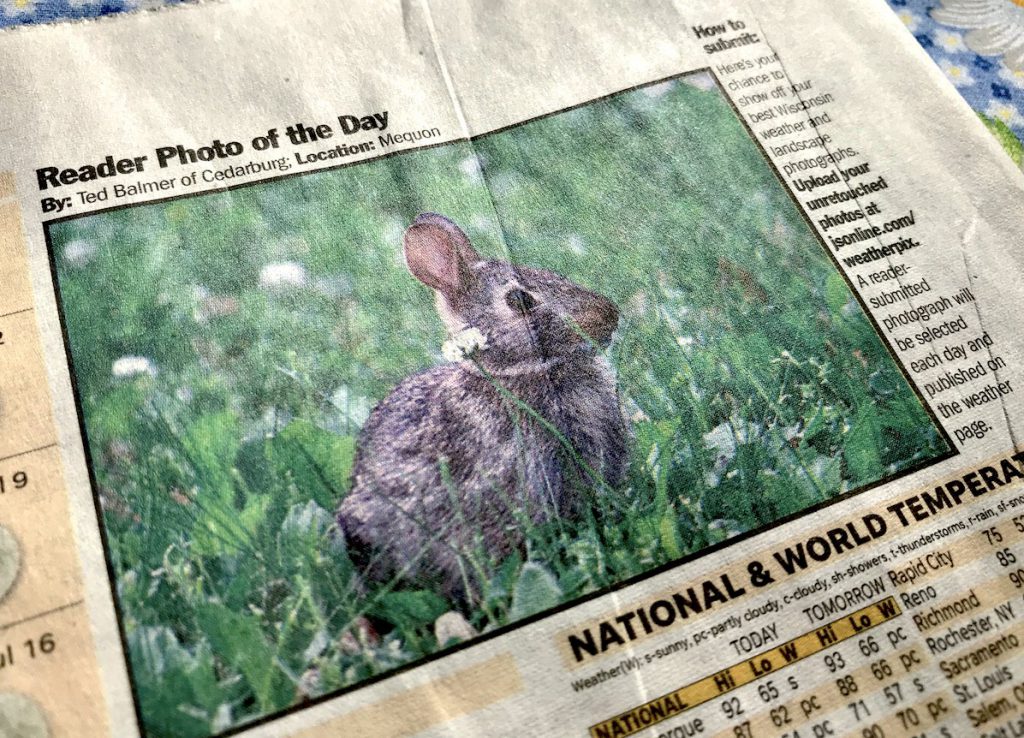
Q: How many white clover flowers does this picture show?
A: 3